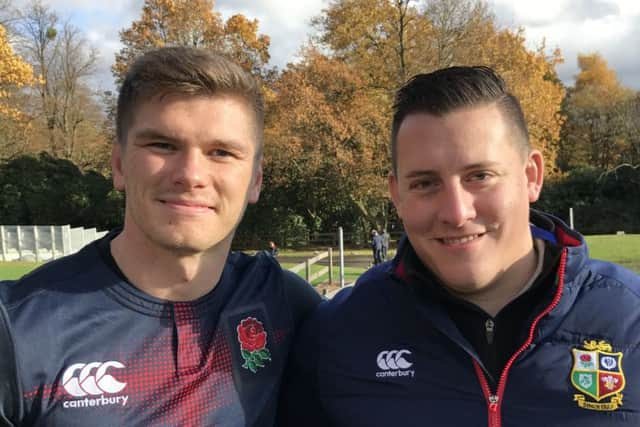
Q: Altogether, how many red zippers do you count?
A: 1